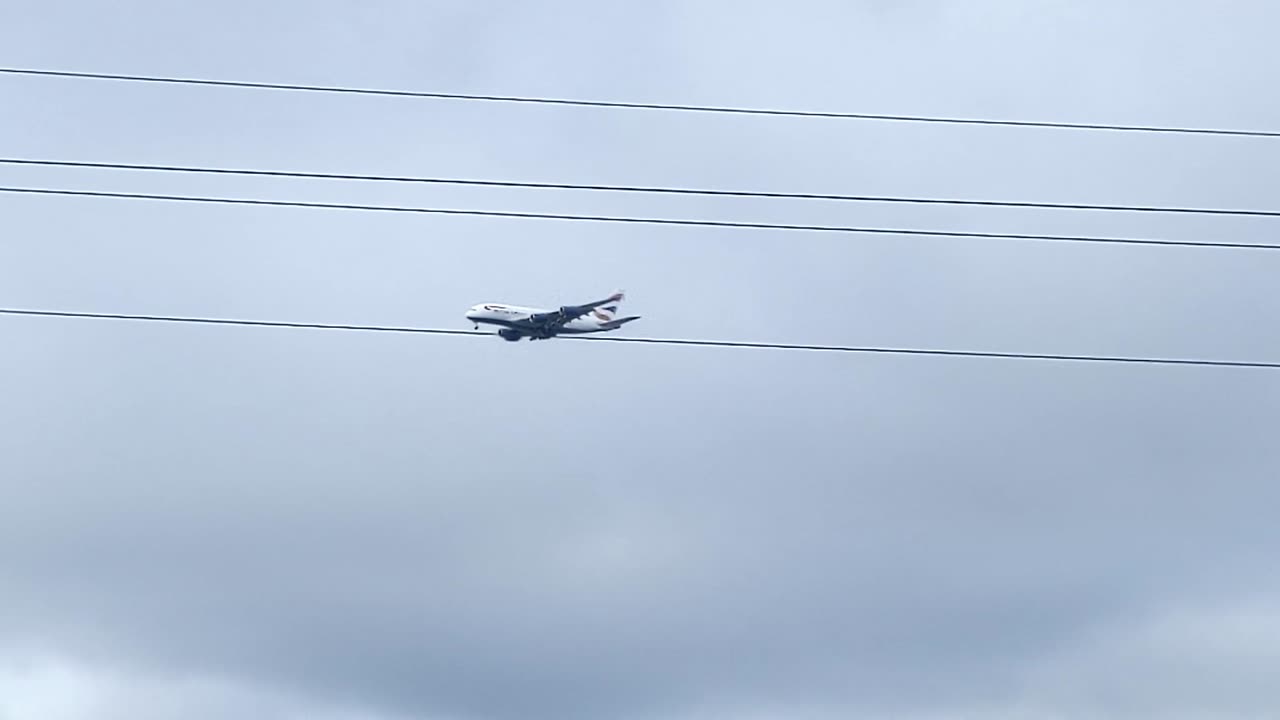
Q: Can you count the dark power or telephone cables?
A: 4